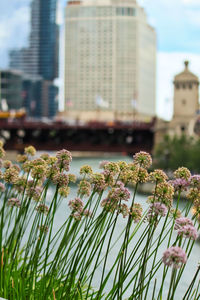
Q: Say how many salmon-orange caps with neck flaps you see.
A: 0